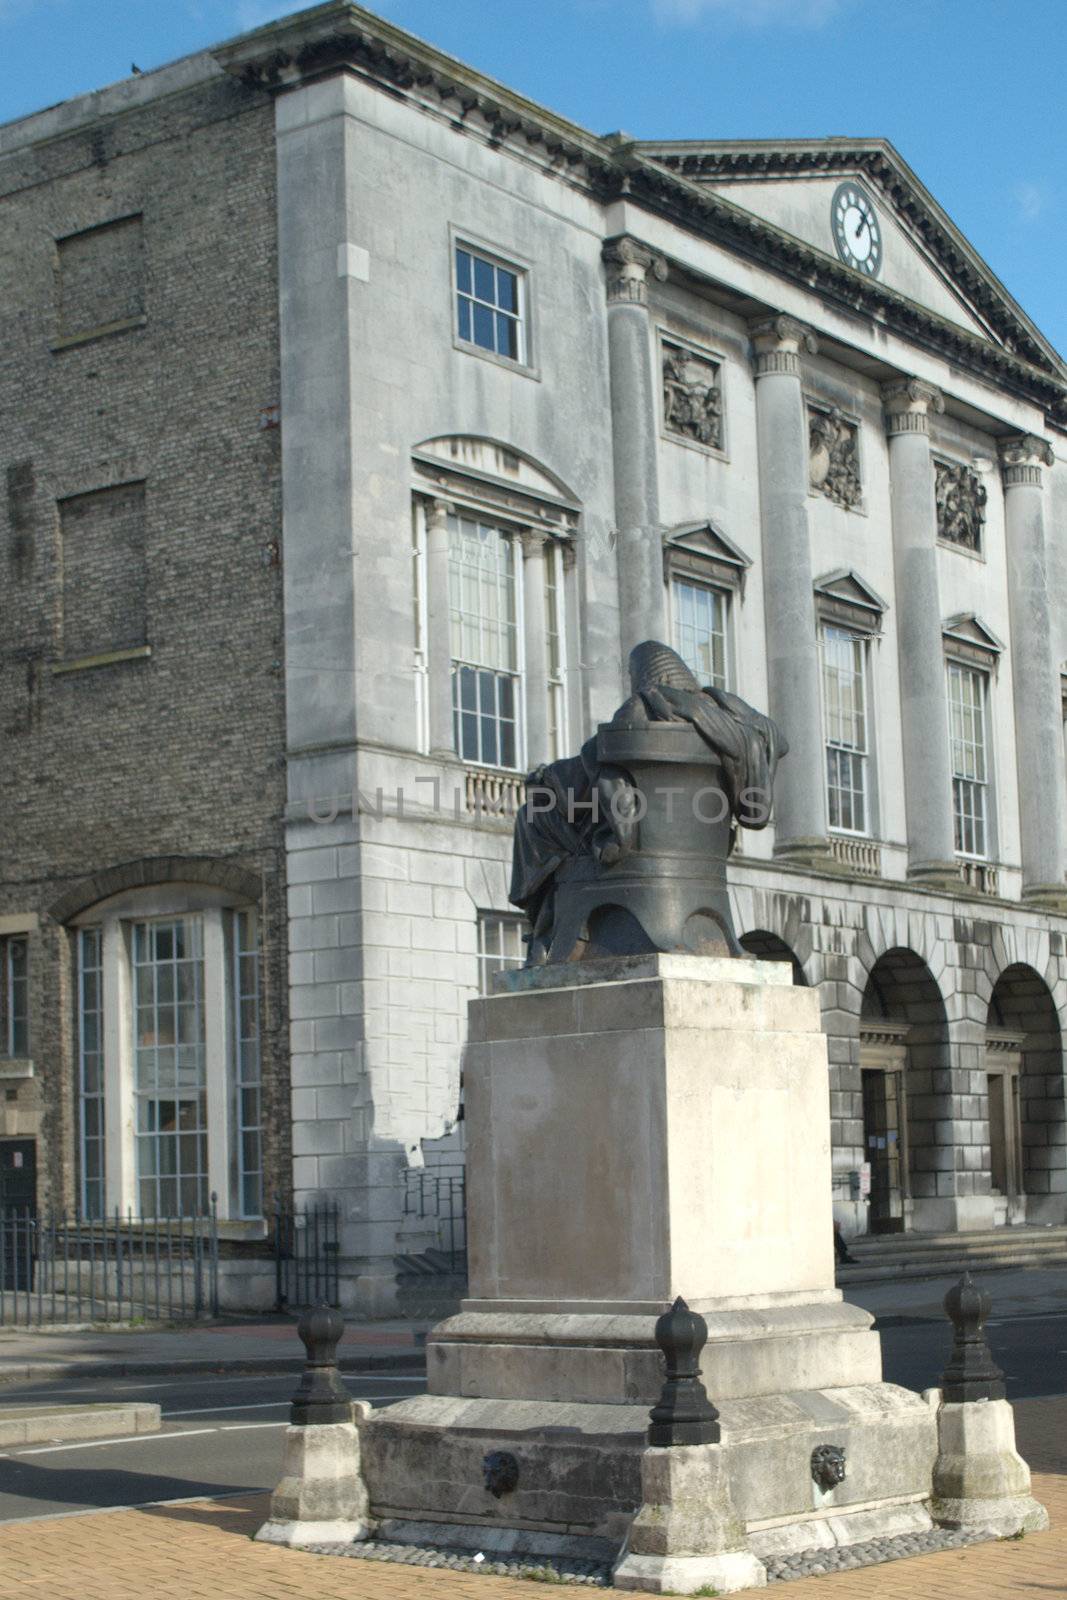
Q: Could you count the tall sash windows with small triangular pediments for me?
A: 3